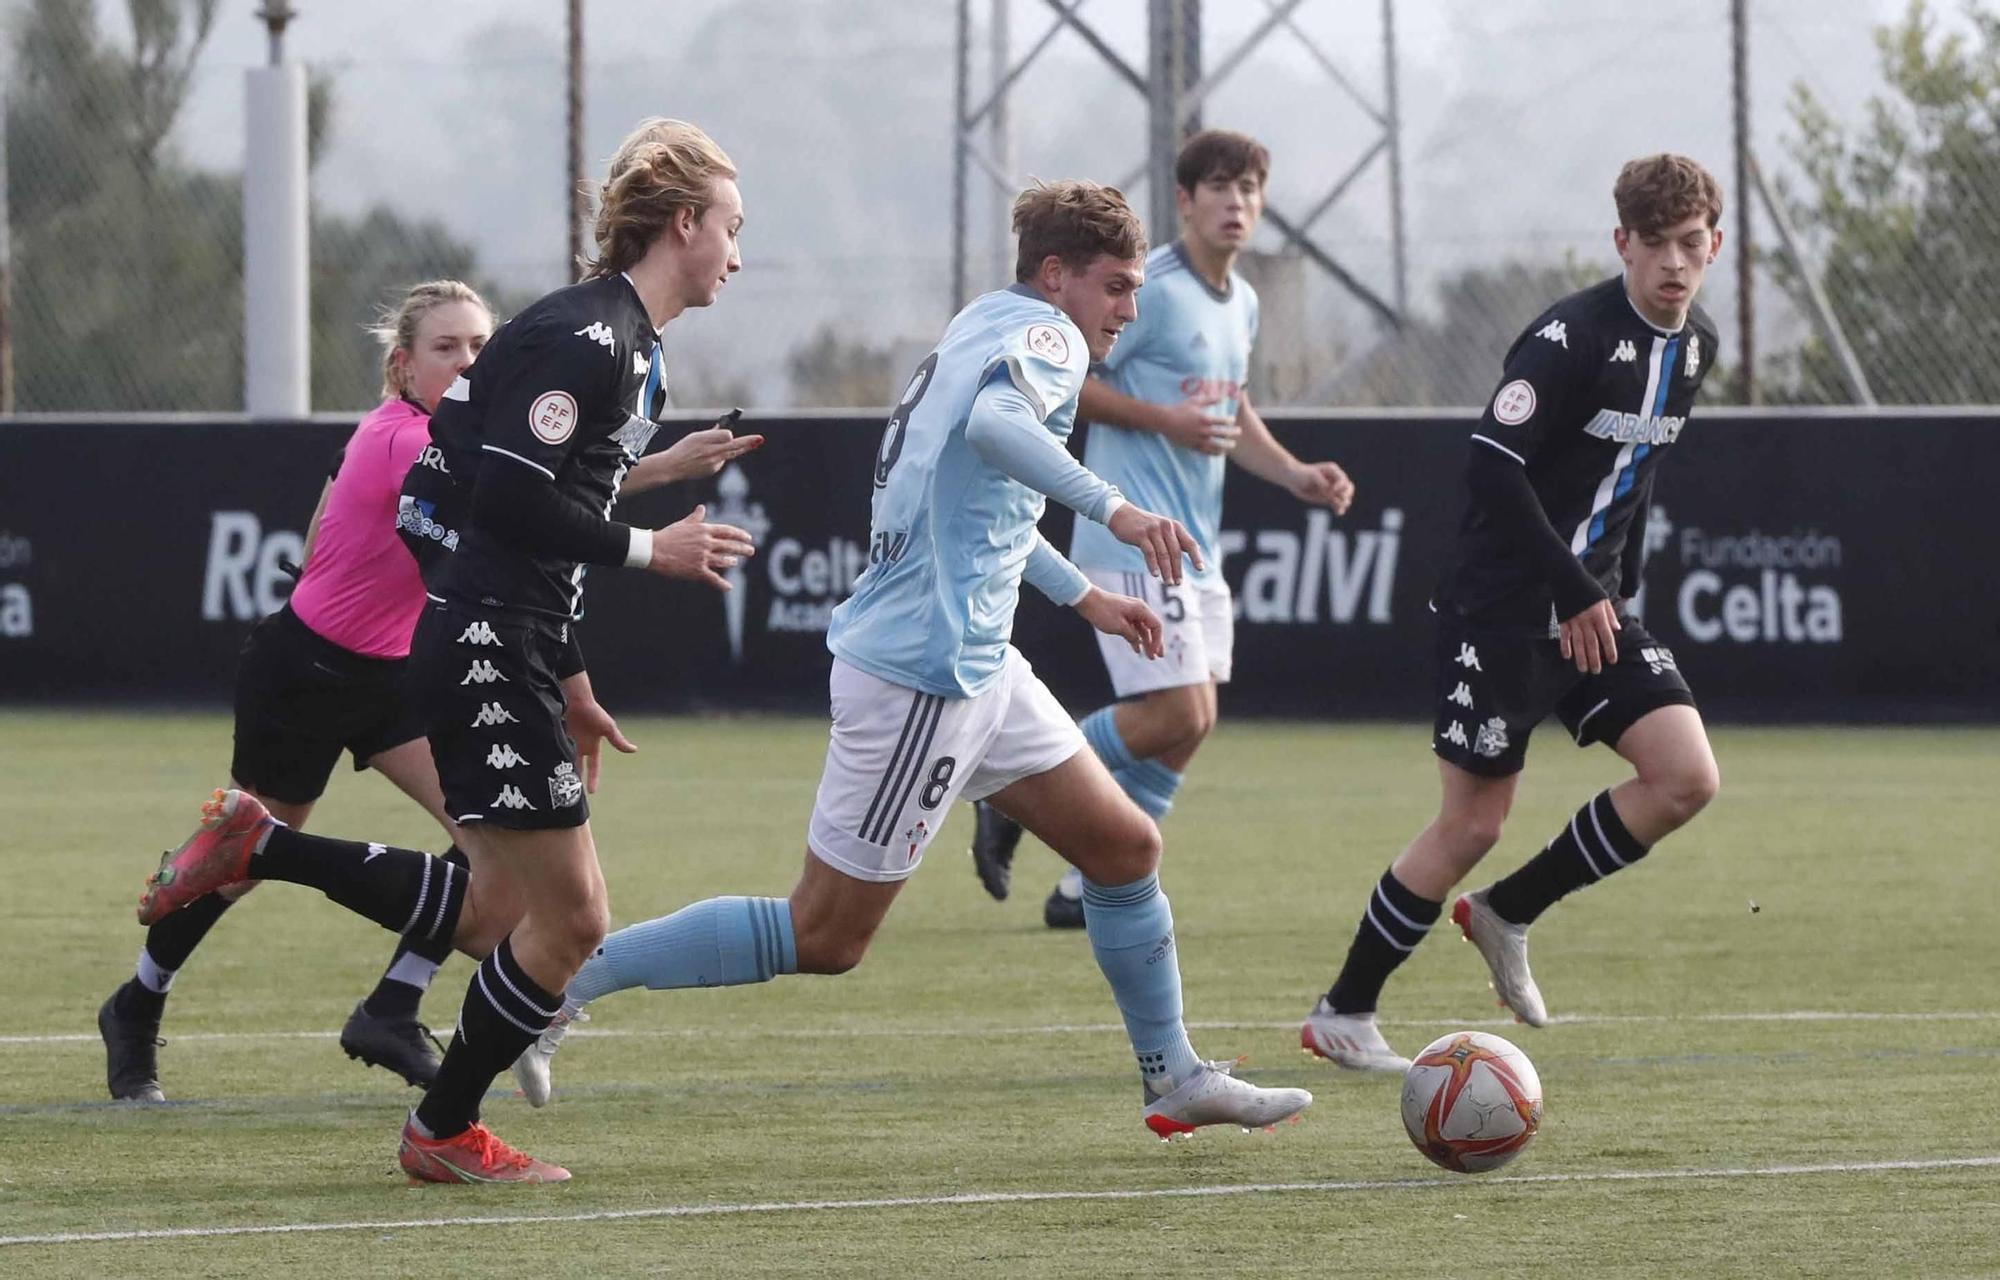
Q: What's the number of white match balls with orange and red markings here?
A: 1